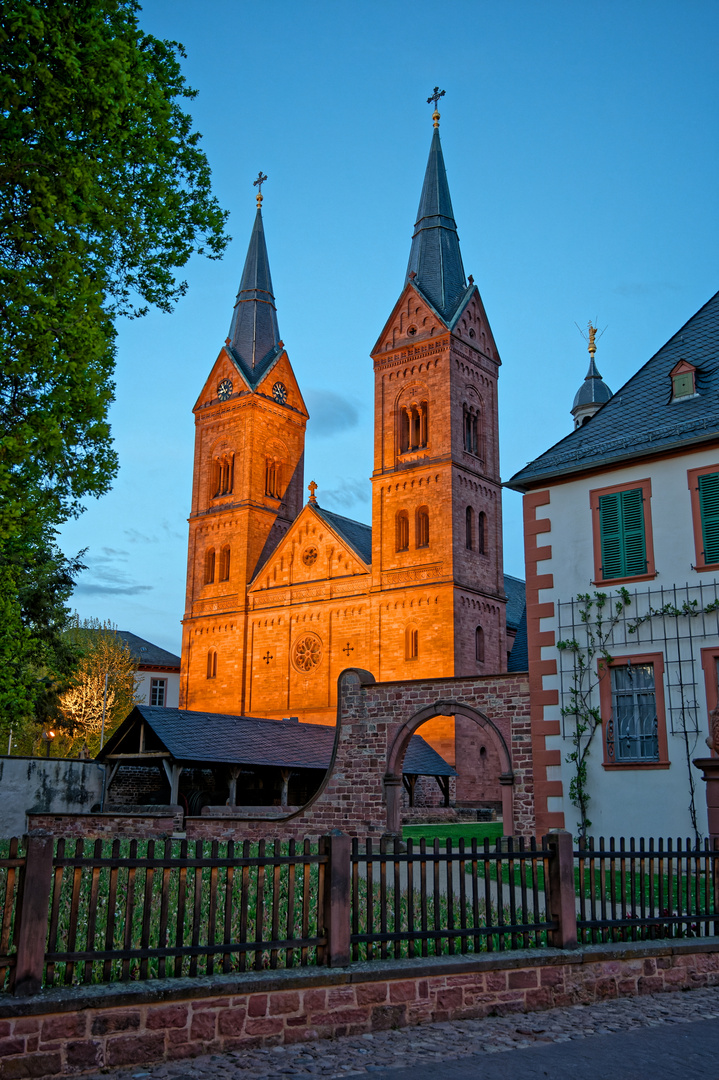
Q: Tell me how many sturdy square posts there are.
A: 3